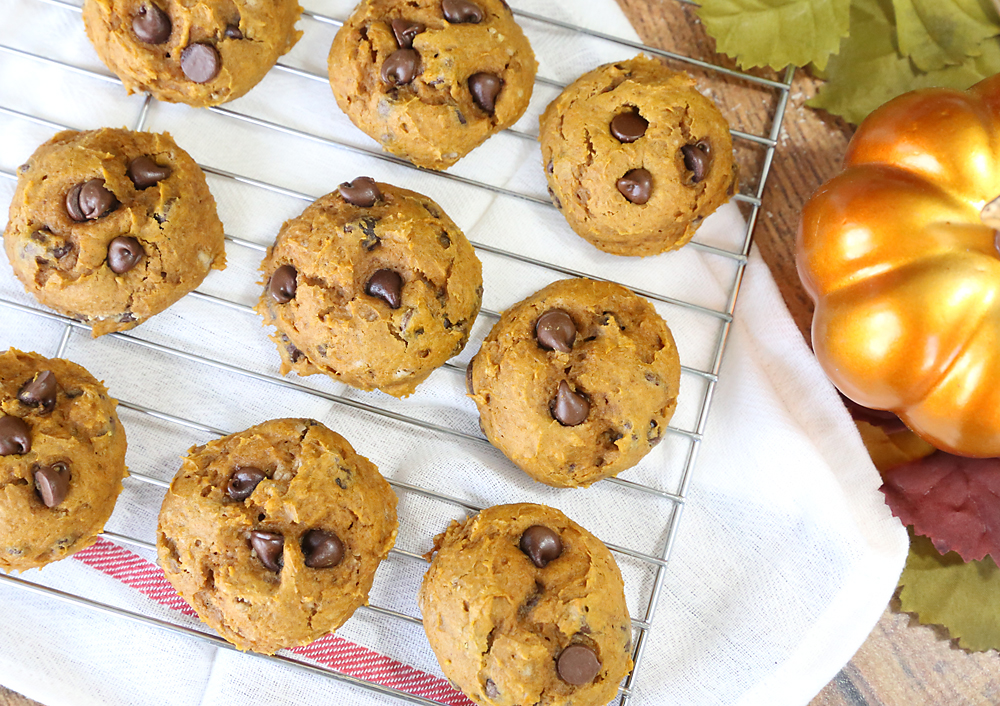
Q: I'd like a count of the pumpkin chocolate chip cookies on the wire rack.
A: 9